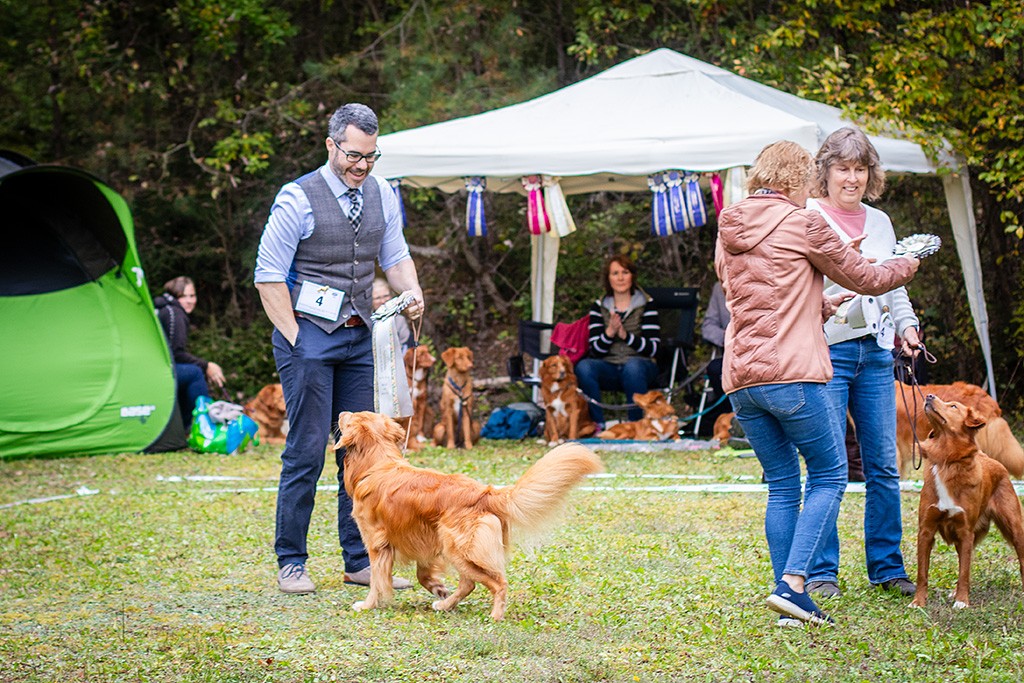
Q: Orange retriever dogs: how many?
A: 9